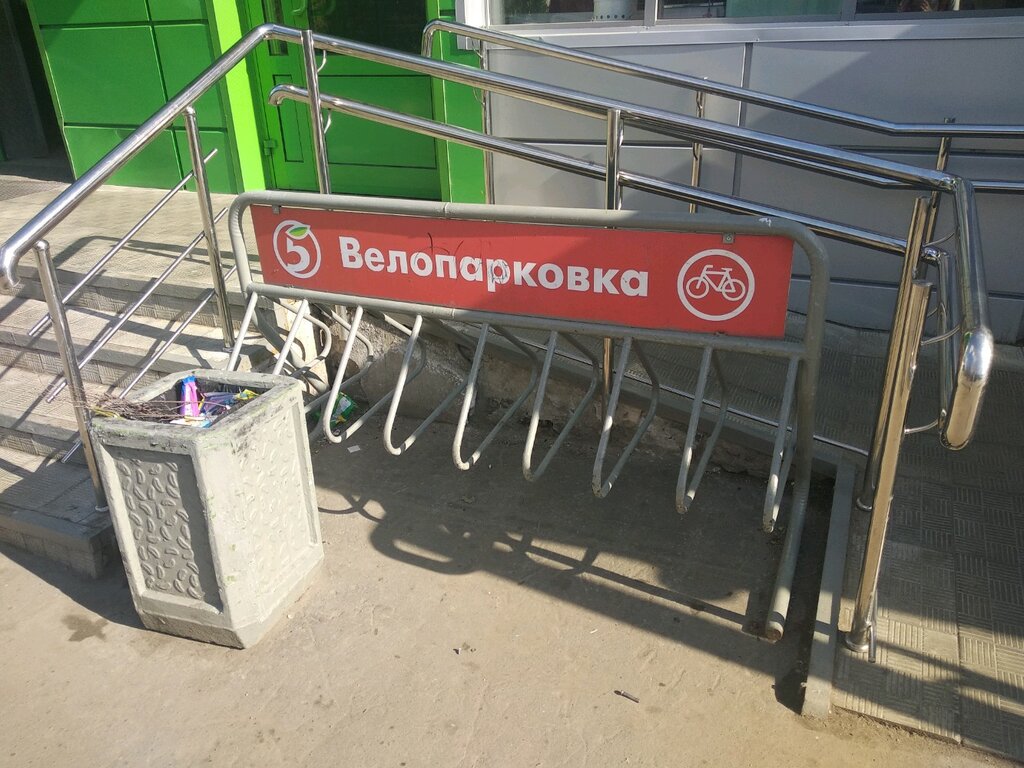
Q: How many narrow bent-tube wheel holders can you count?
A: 9